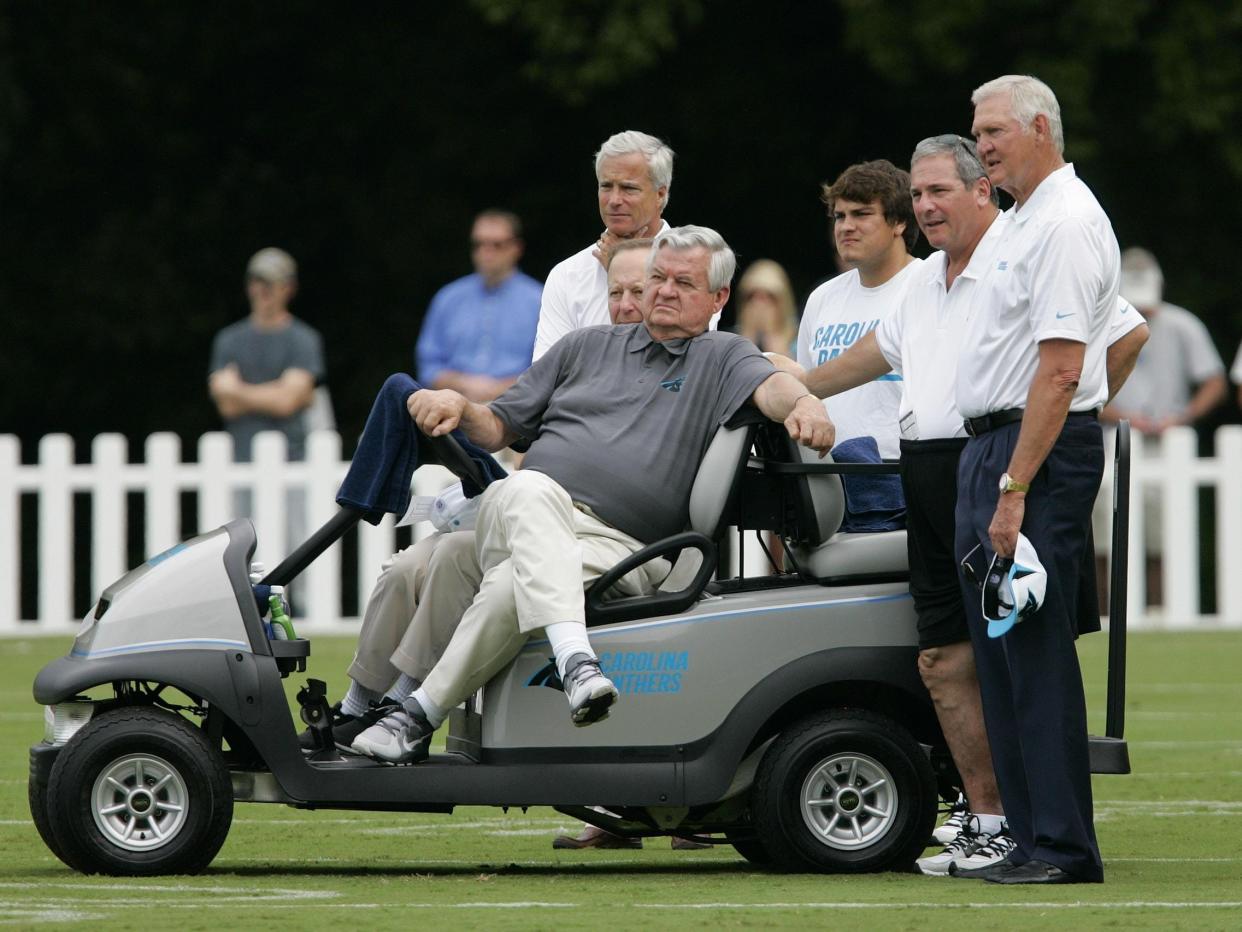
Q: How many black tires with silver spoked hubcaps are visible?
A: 2